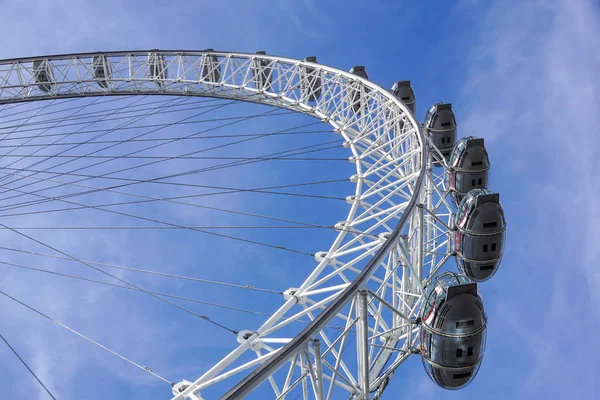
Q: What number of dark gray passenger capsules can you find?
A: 12